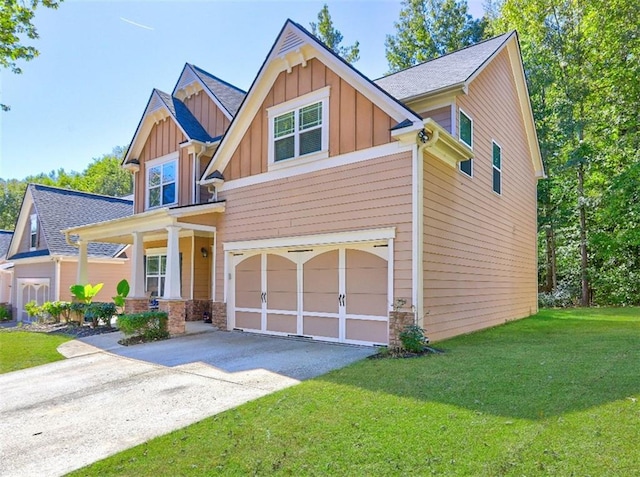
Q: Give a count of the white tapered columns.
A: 3